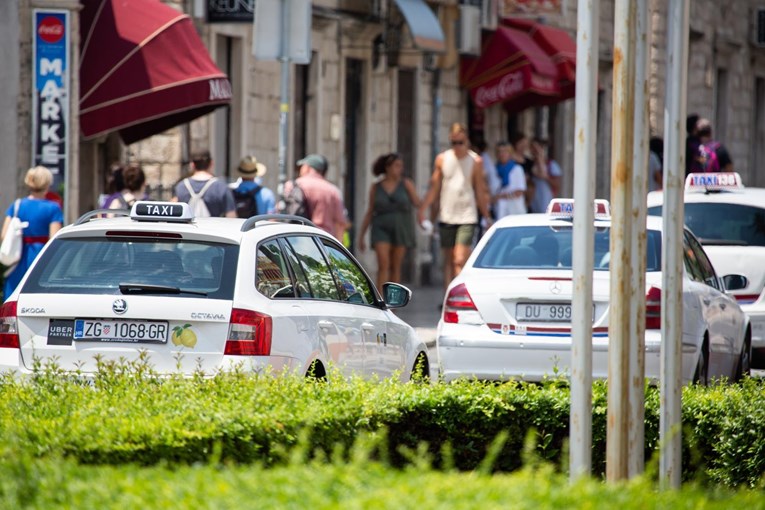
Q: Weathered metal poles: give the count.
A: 4